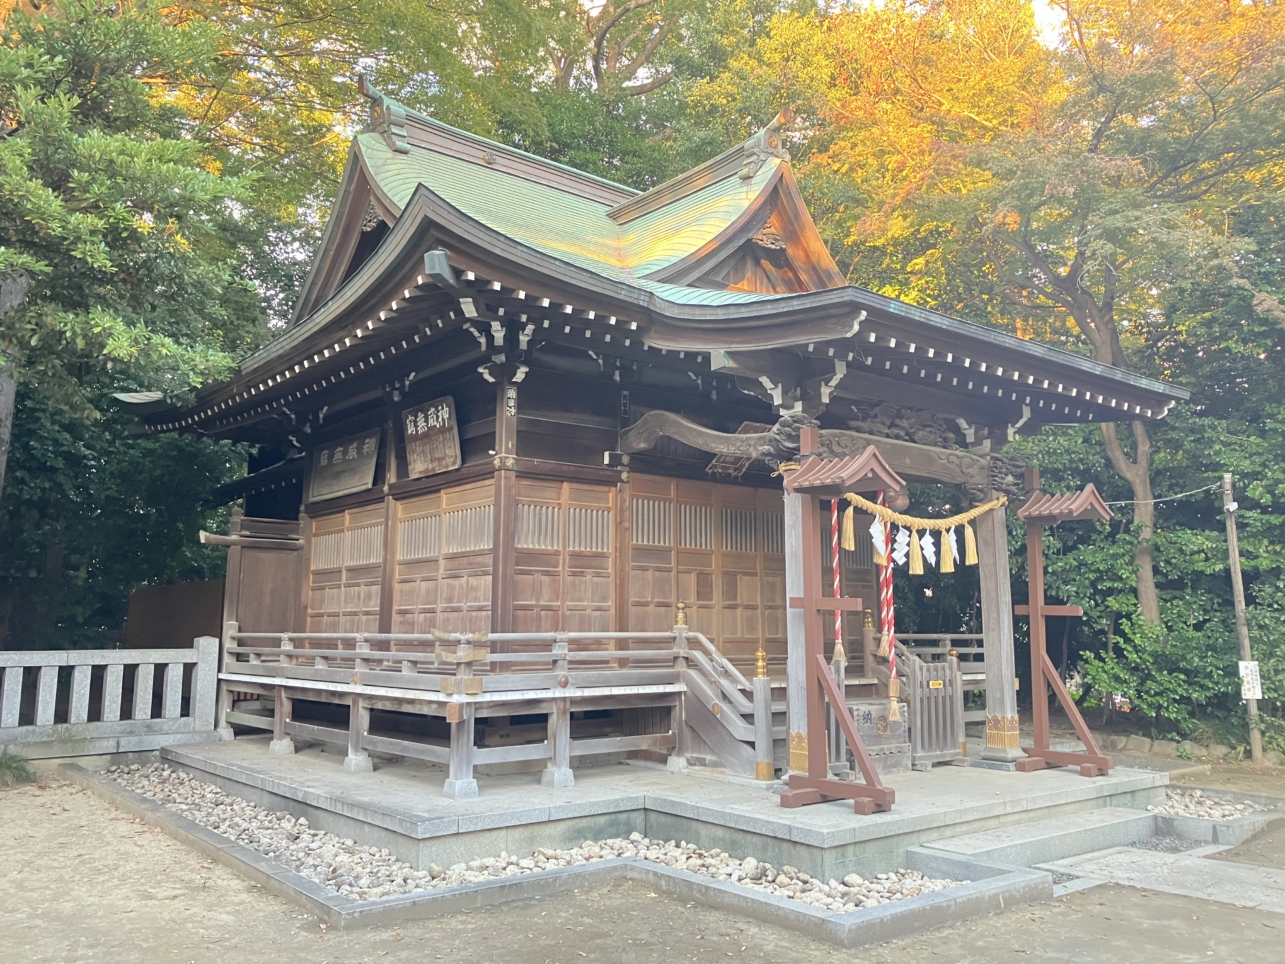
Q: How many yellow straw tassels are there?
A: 5